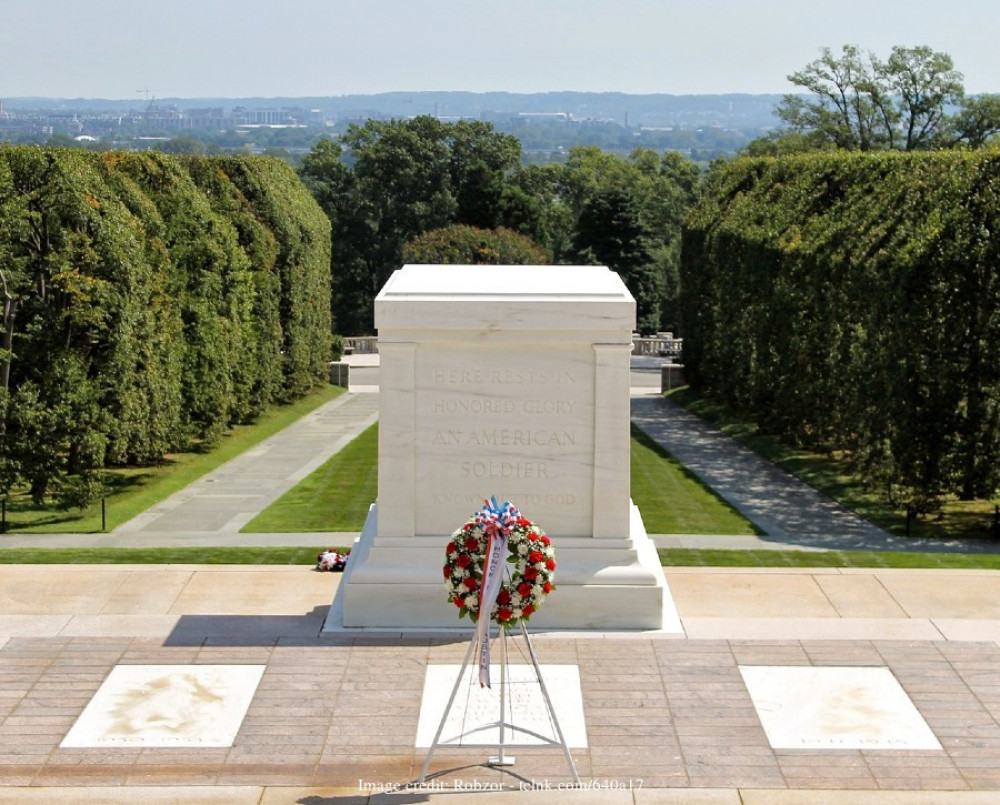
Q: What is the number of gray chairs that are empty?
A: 0